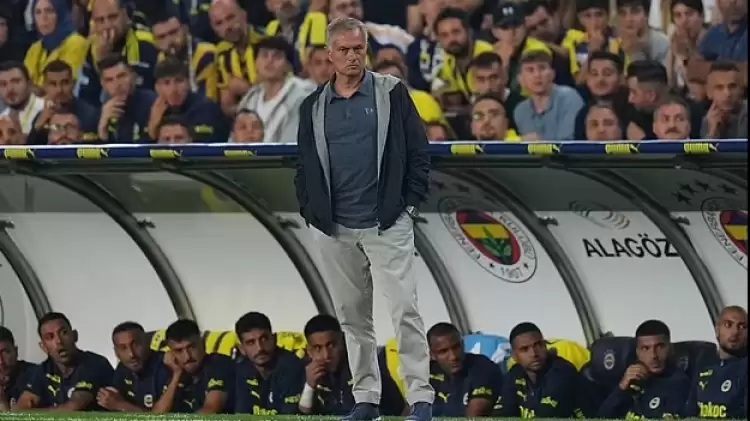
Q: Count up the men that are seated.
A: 10